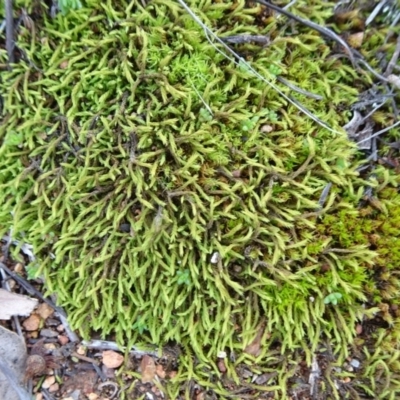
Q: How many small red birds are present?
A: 0